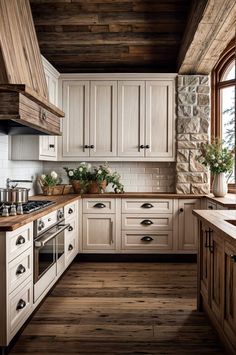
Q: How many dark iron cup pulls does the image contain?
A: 10